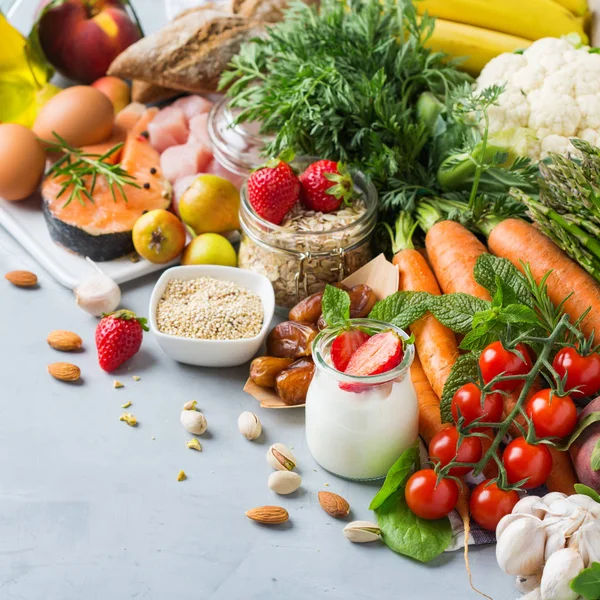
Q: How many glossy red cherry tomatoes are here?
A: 8